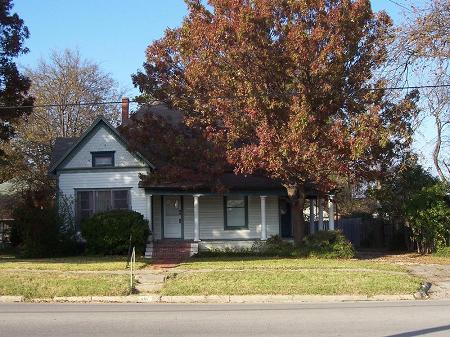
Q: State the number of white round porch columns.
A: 6